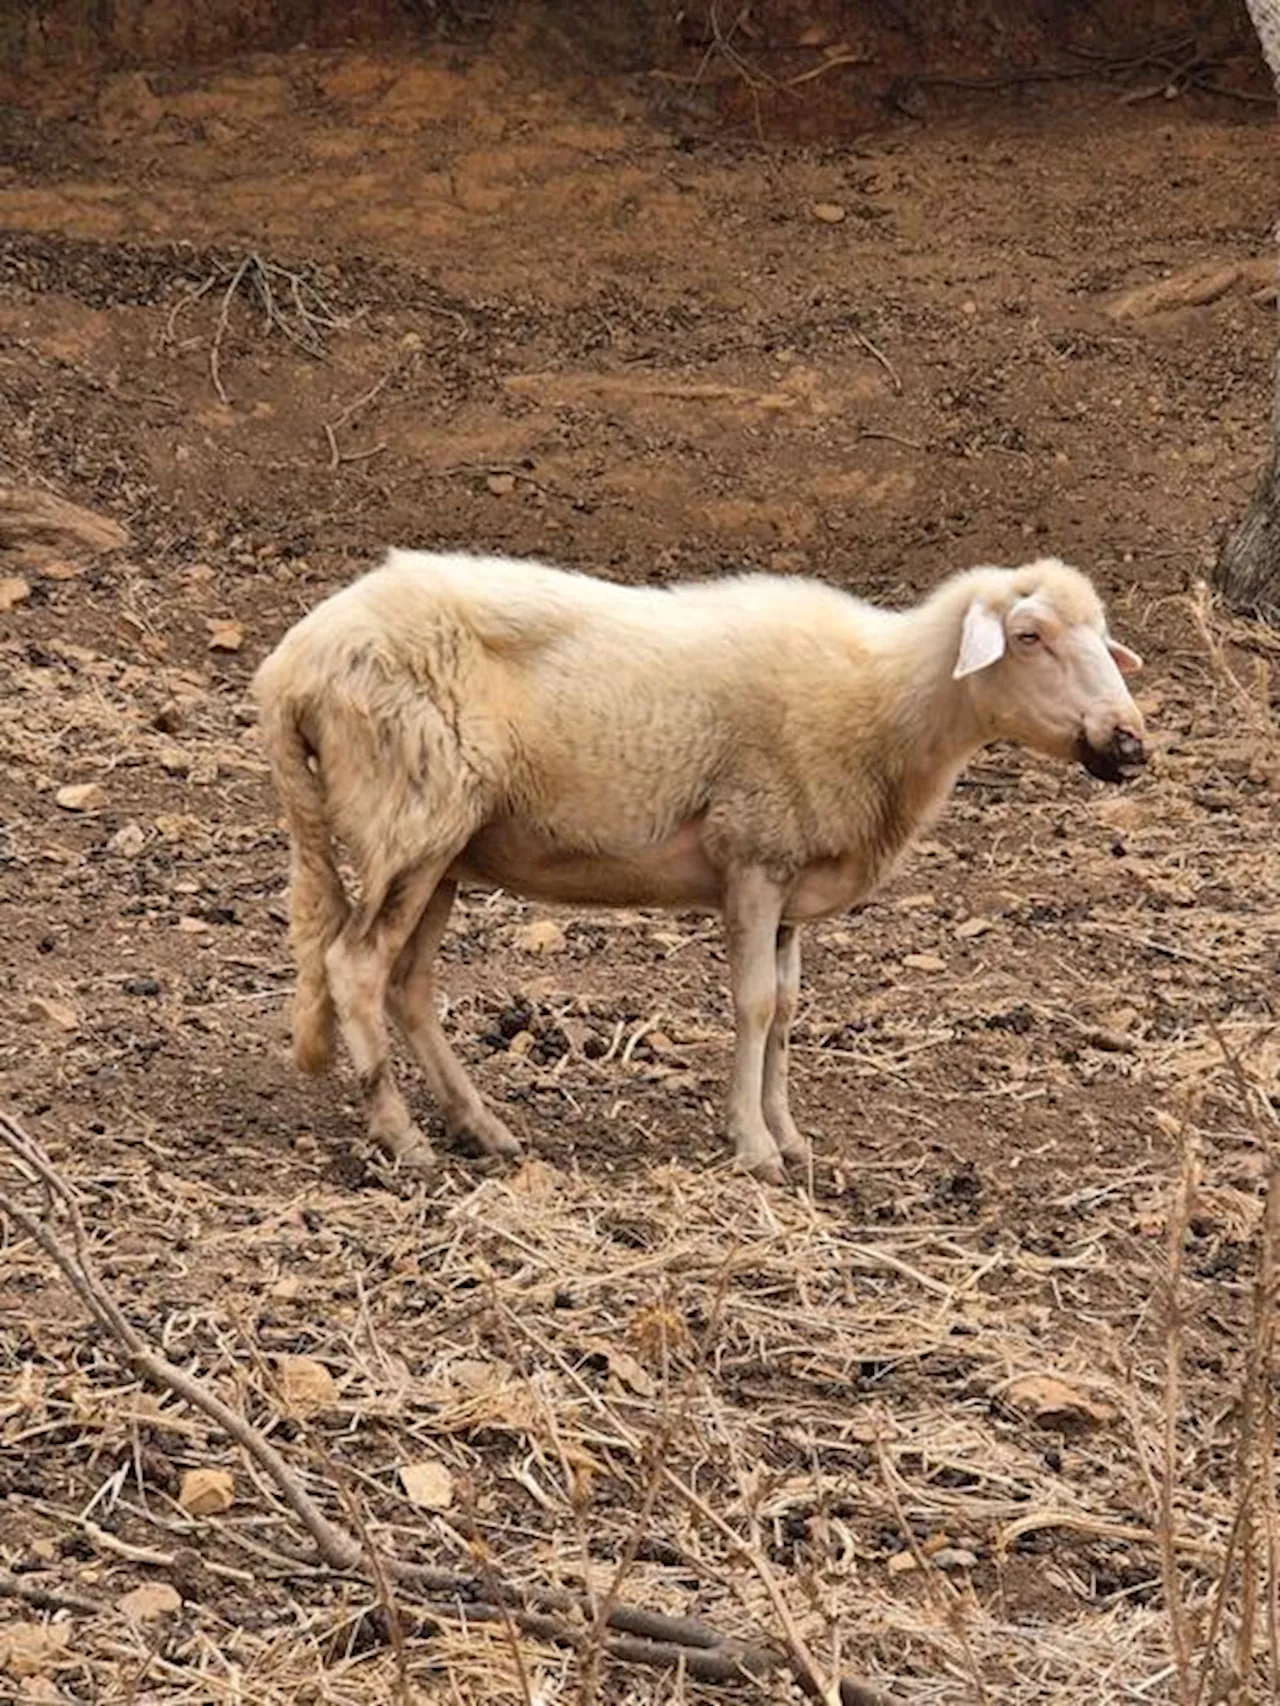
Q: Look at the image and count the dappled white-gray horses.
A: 0